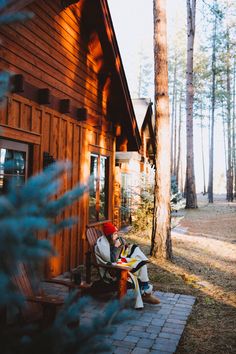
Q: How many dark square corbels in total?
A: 4